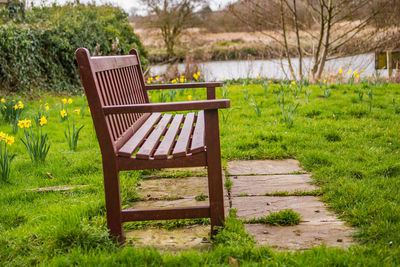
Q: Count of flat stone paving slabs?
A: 8